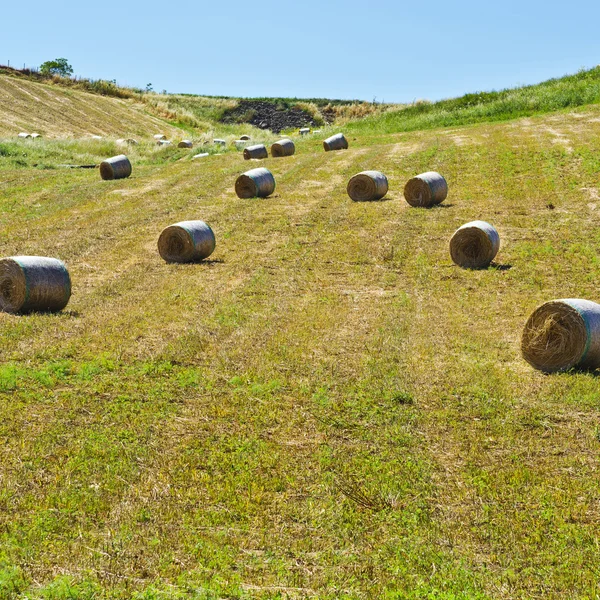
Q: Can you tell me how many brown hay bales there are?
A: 11